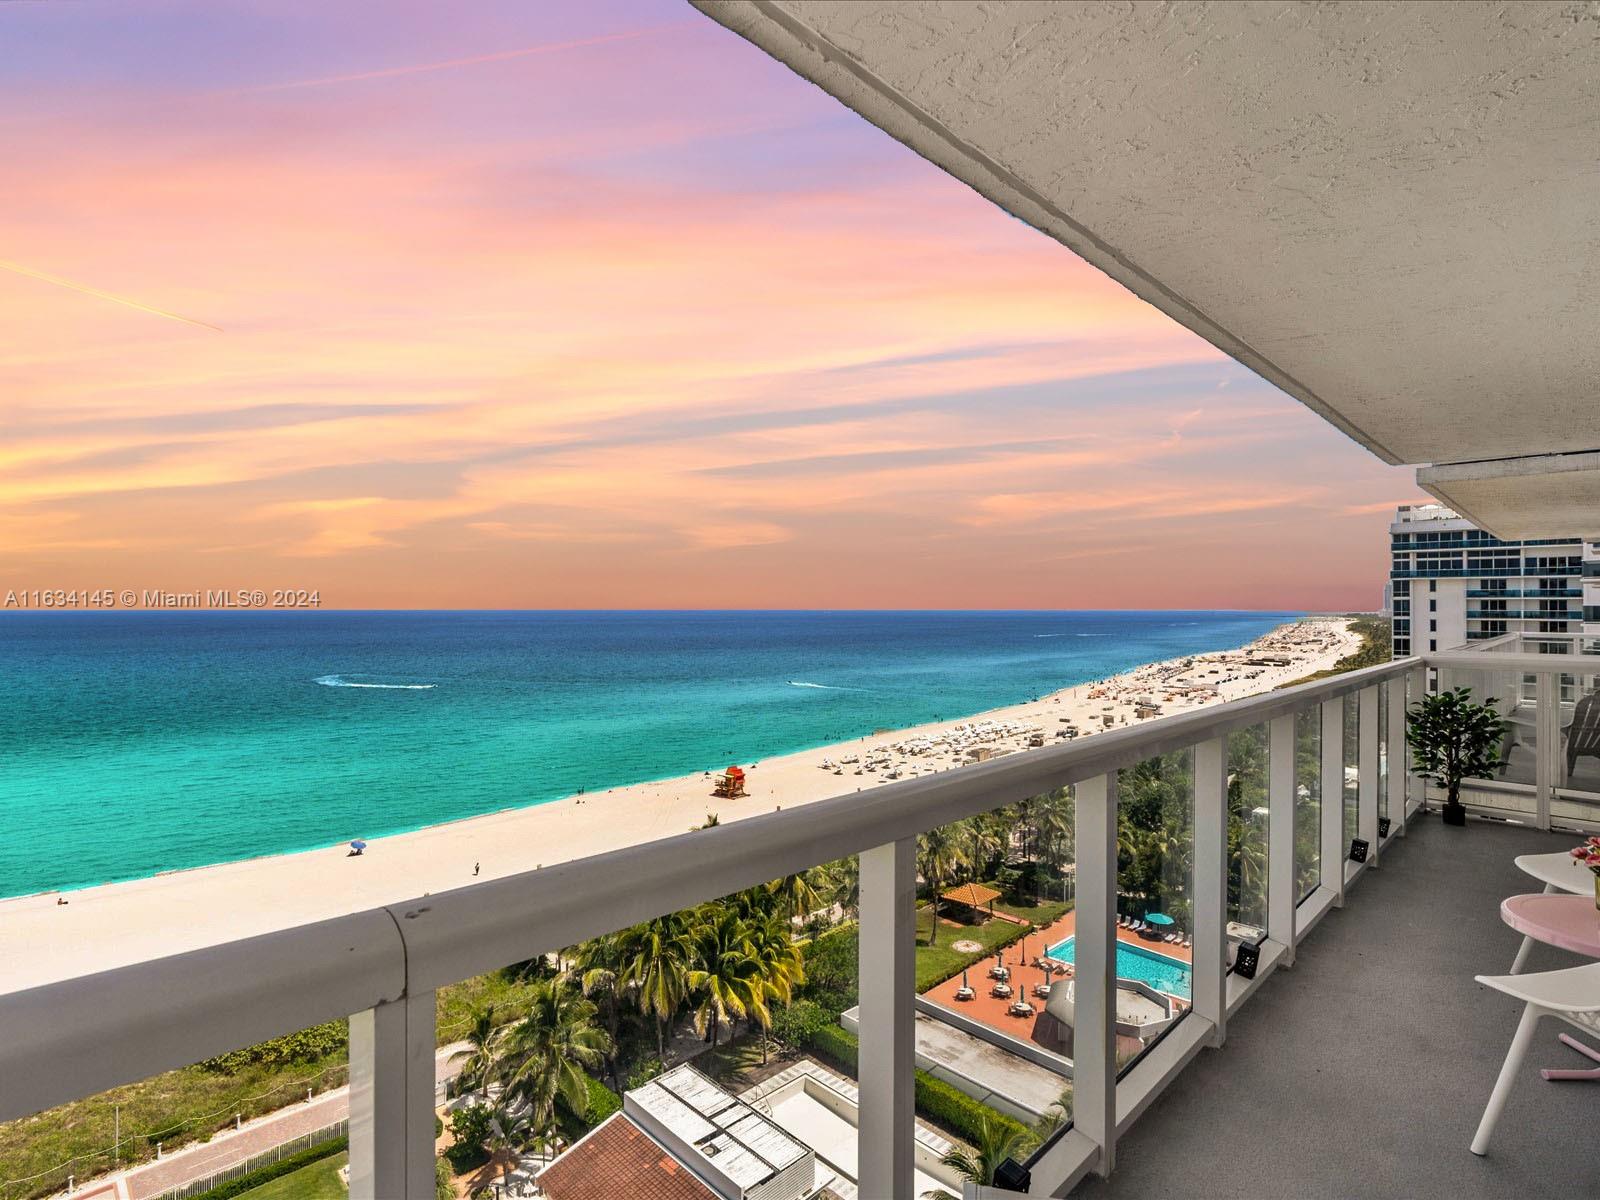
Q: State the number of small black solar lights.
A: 4